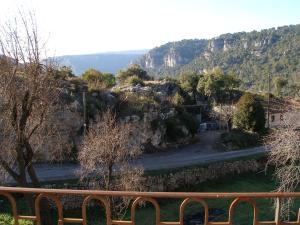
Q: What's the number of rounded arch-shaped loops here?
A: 6